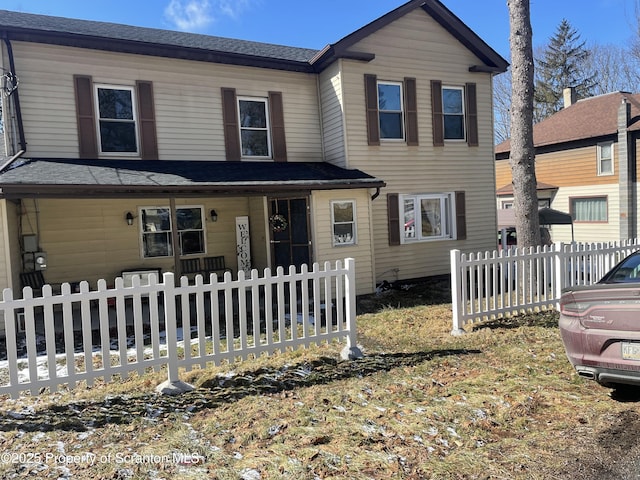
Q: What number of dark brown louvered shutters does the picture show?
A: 10